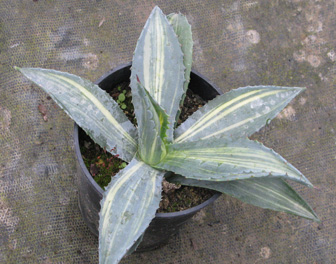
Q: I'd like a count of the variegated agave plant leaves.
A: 8